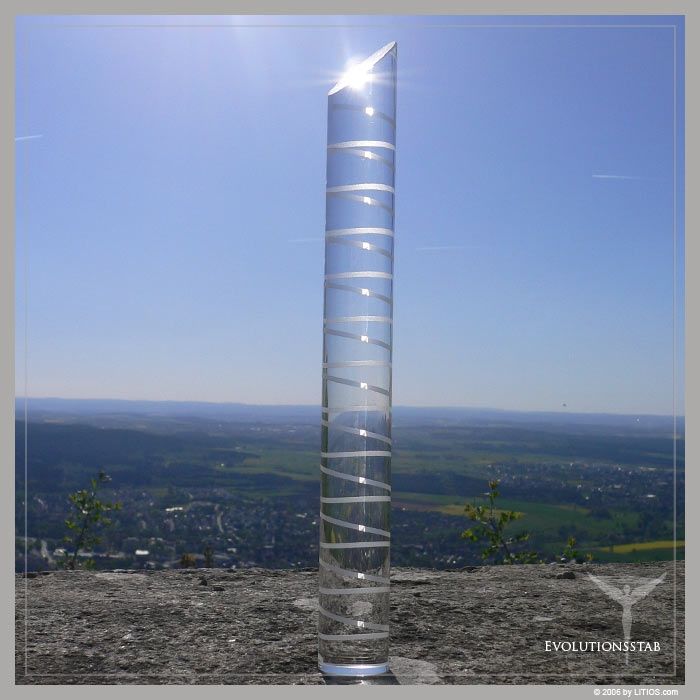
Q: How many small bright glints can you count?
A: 12